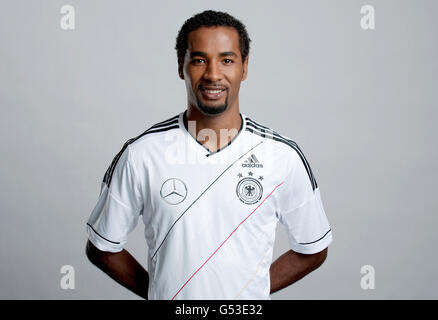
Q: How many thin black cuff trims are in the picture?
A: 2